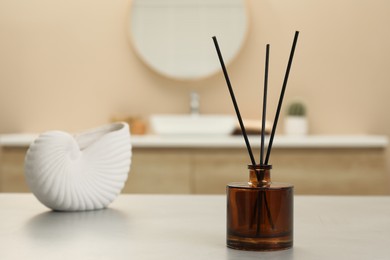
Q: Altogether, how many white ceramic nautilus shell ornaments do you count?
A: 1